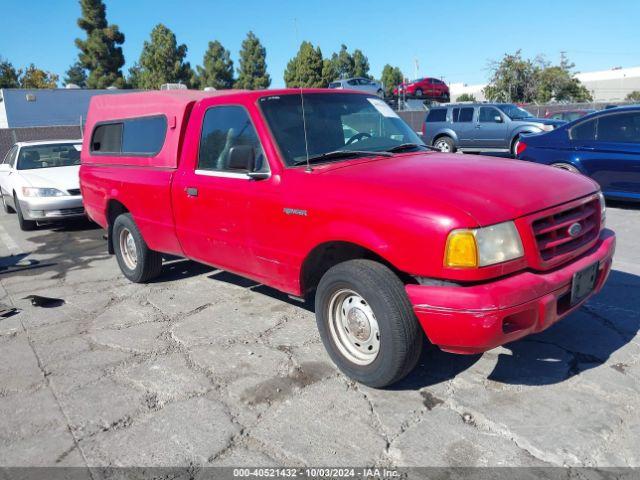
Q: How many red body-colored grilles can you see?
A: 1